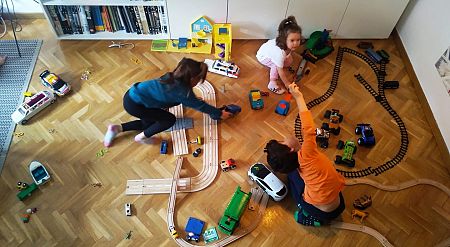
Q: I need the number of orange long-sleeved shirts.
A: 1